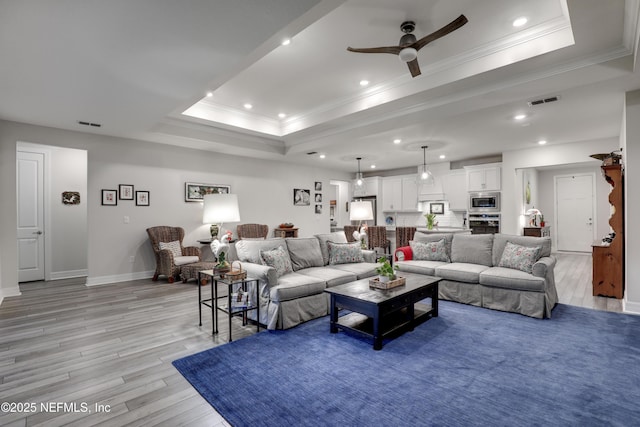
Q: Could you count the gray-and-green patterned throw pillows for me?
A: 4